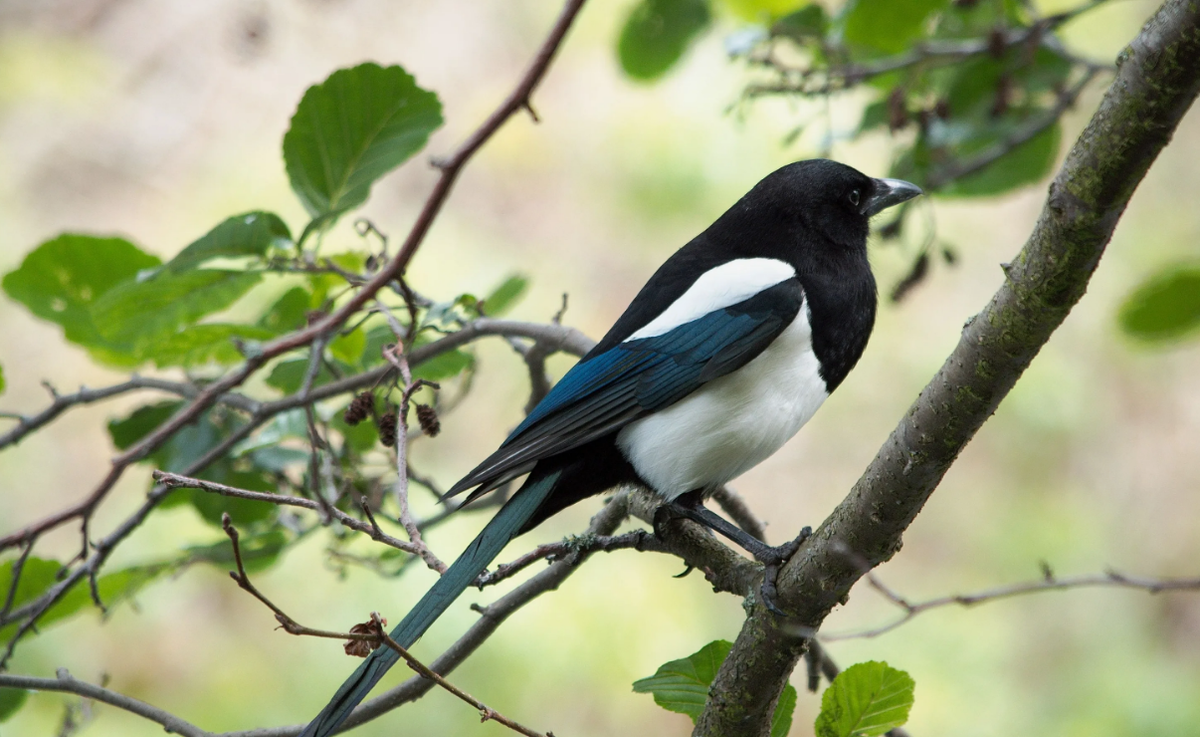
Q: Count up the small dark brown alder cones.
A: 3